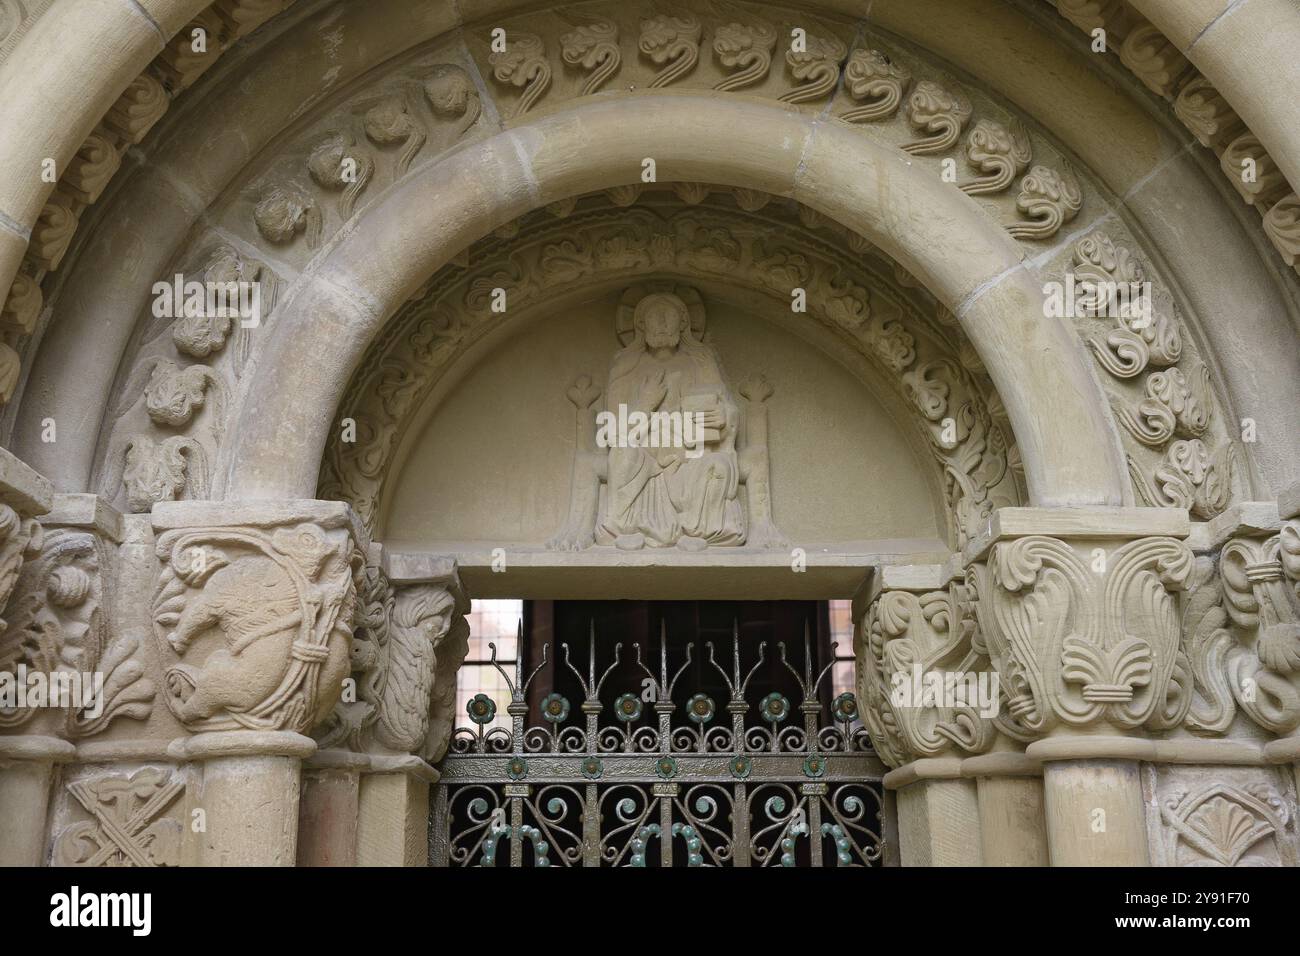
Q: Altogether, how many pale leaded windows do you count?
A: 2